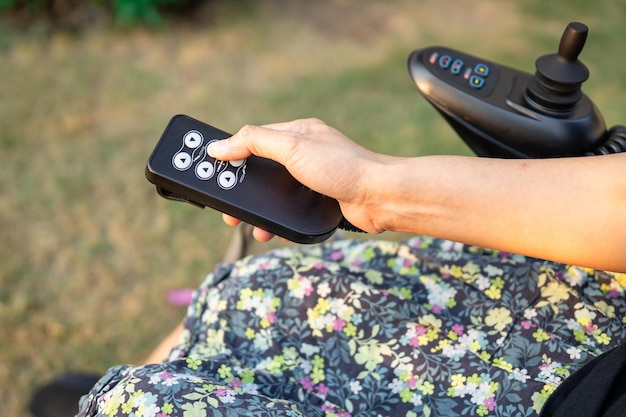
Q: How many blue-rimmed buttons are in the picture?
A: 4